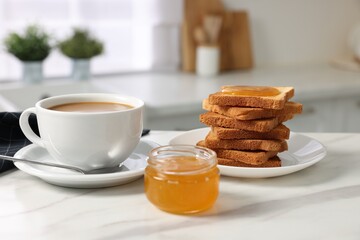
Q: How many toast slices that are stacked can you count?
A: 7